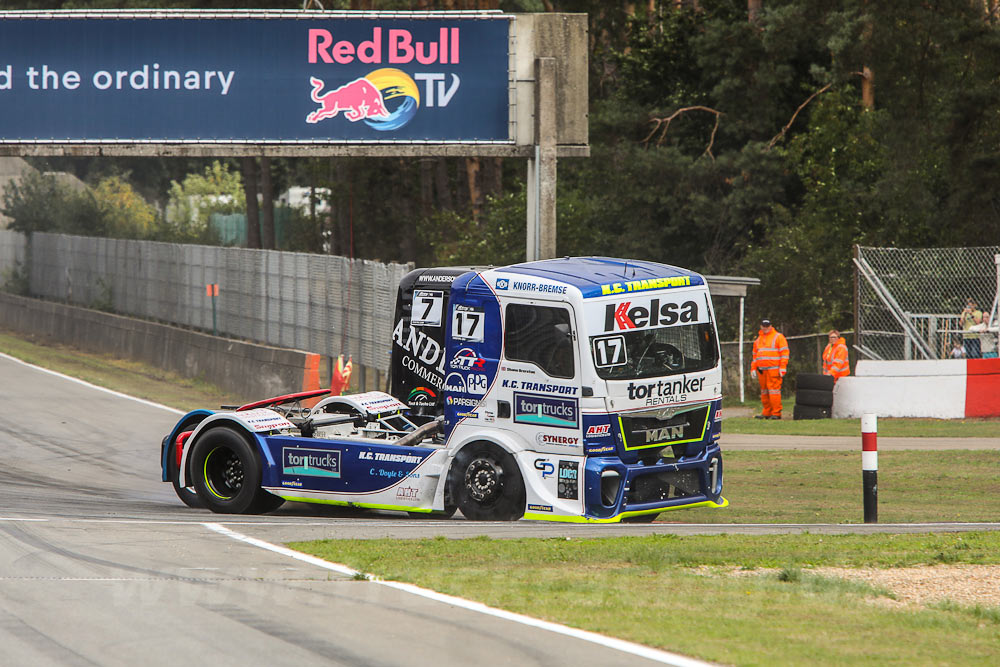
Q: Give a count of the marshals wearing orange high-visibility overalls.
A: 2